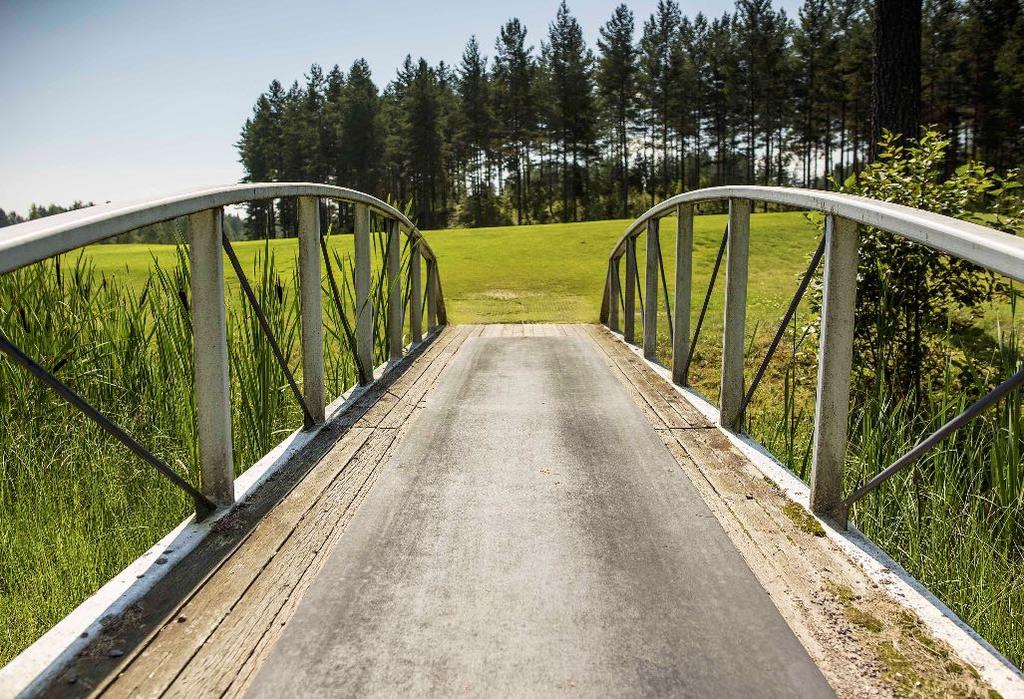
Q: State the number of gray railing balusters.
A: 12